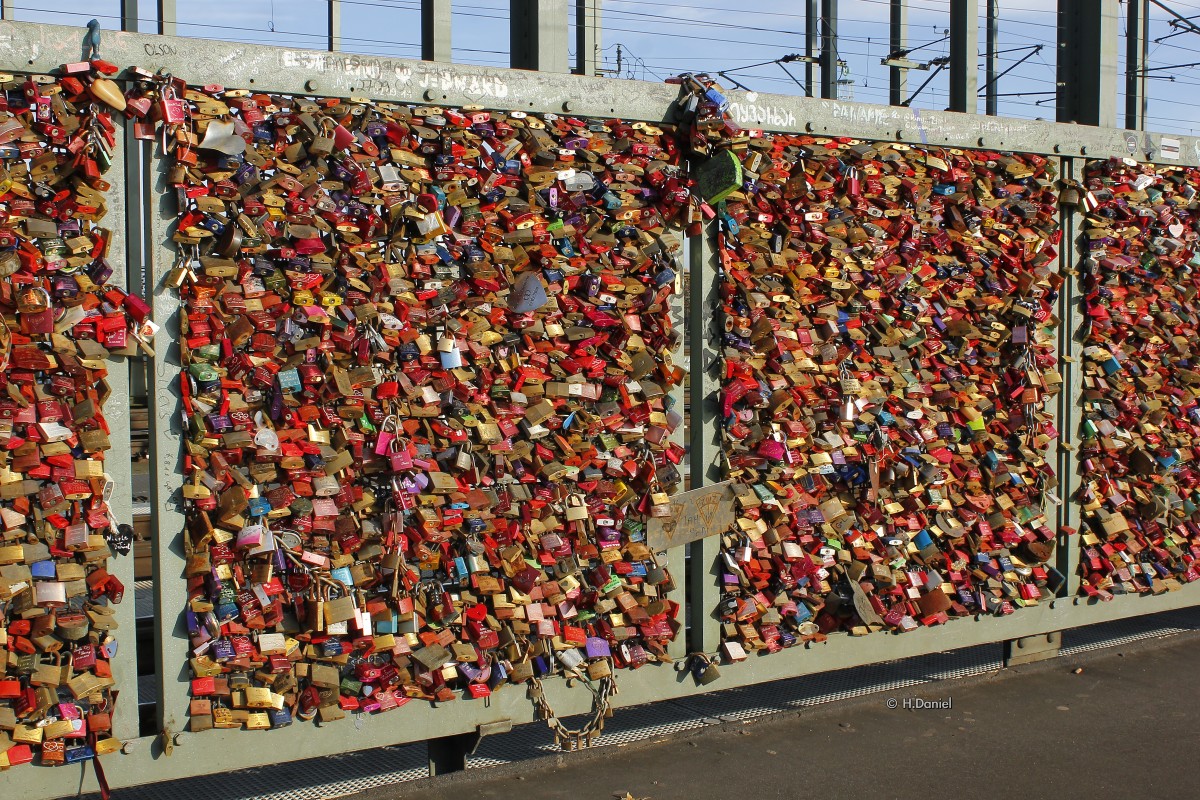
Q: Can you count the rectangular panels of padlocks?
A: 4